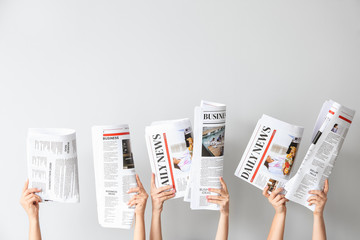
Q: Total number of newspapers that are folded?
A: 6